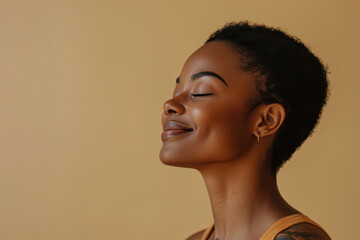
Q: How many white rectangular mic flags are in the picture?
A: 0